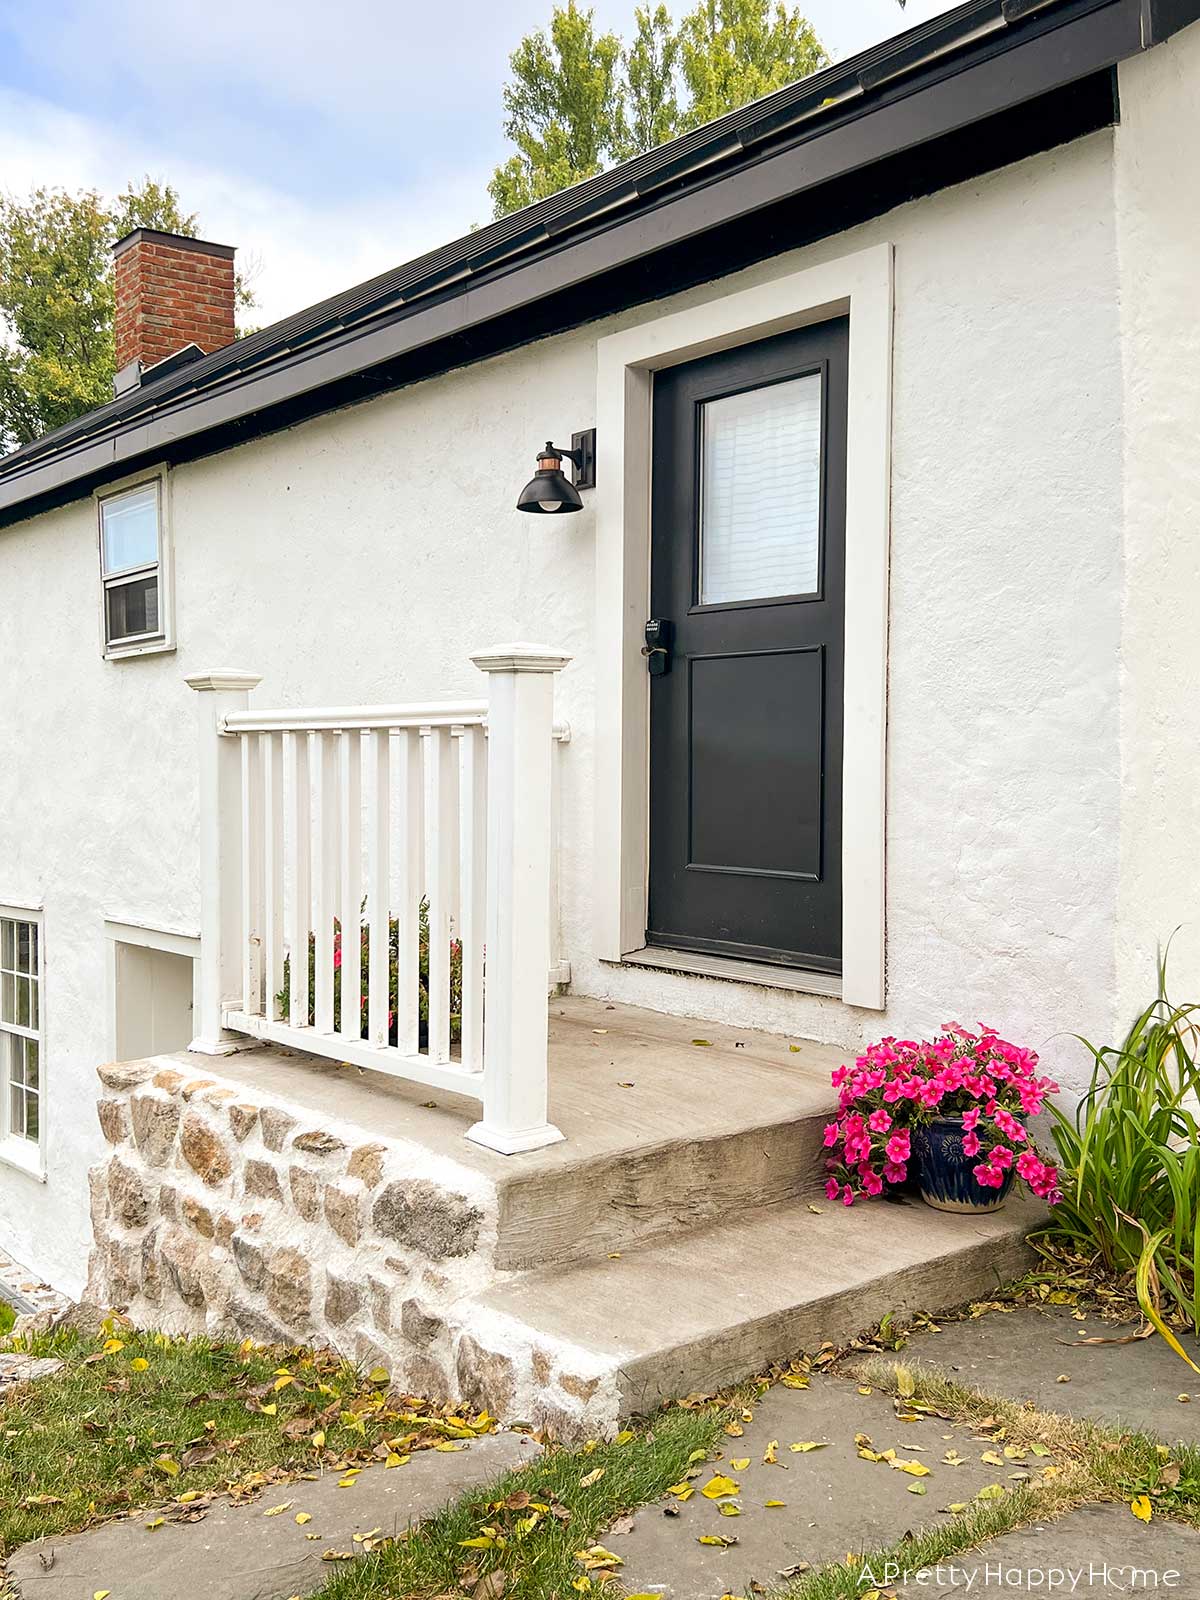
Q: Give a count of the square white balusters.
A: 9